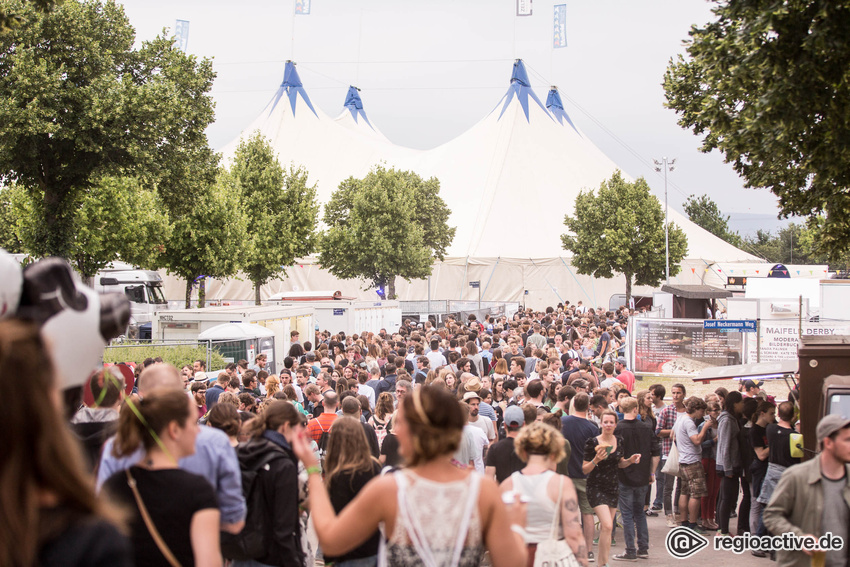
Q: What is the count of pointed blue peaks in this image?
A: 4